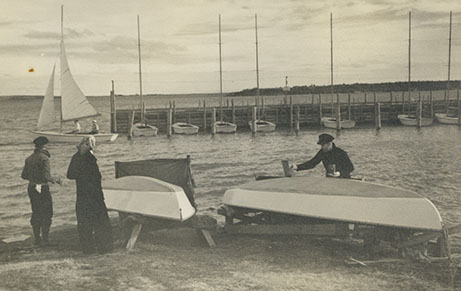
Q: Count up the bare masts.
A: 6